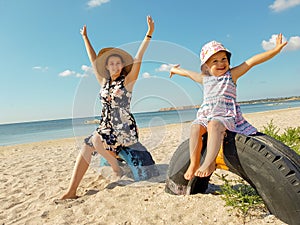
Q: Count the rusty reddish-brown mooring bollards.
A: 0